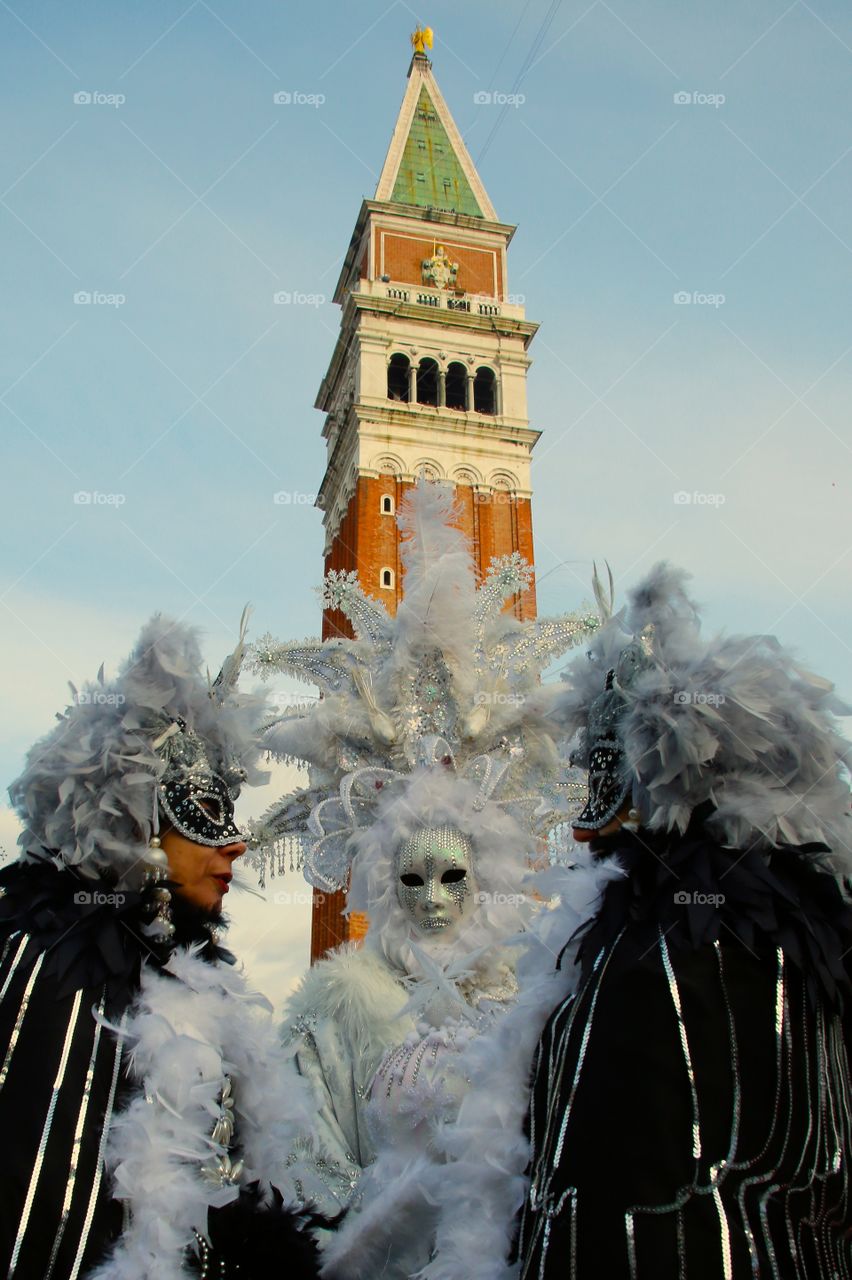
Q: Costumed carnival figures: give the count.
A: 3